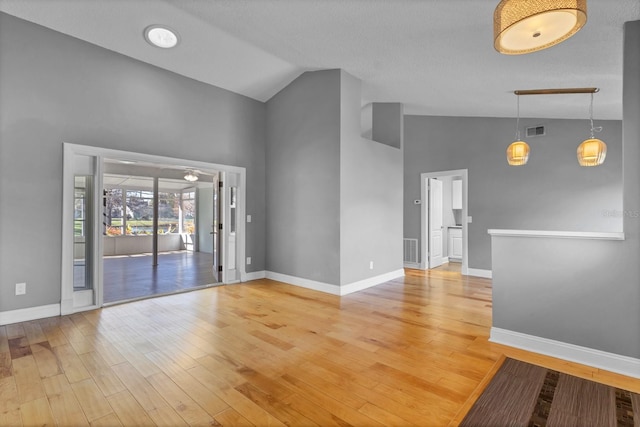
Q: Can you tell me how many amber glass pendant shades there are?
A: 2